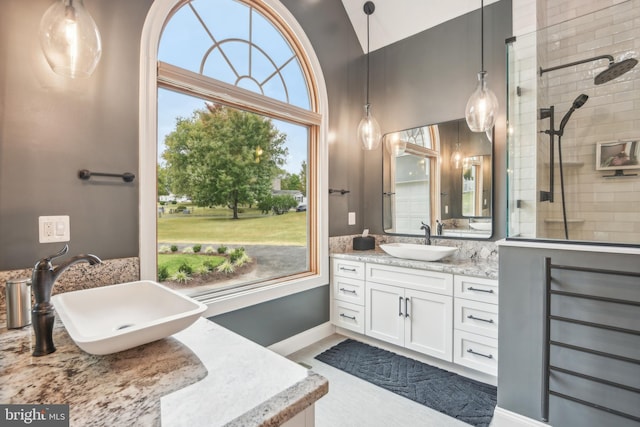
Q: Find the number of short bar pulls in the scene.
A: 8